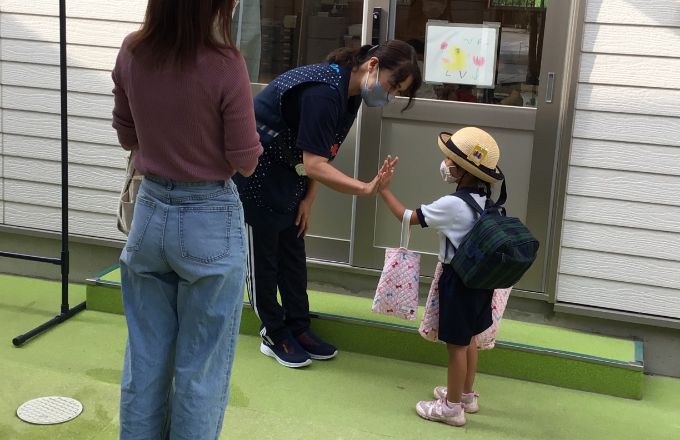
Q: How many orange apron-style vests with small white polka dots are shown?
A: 0